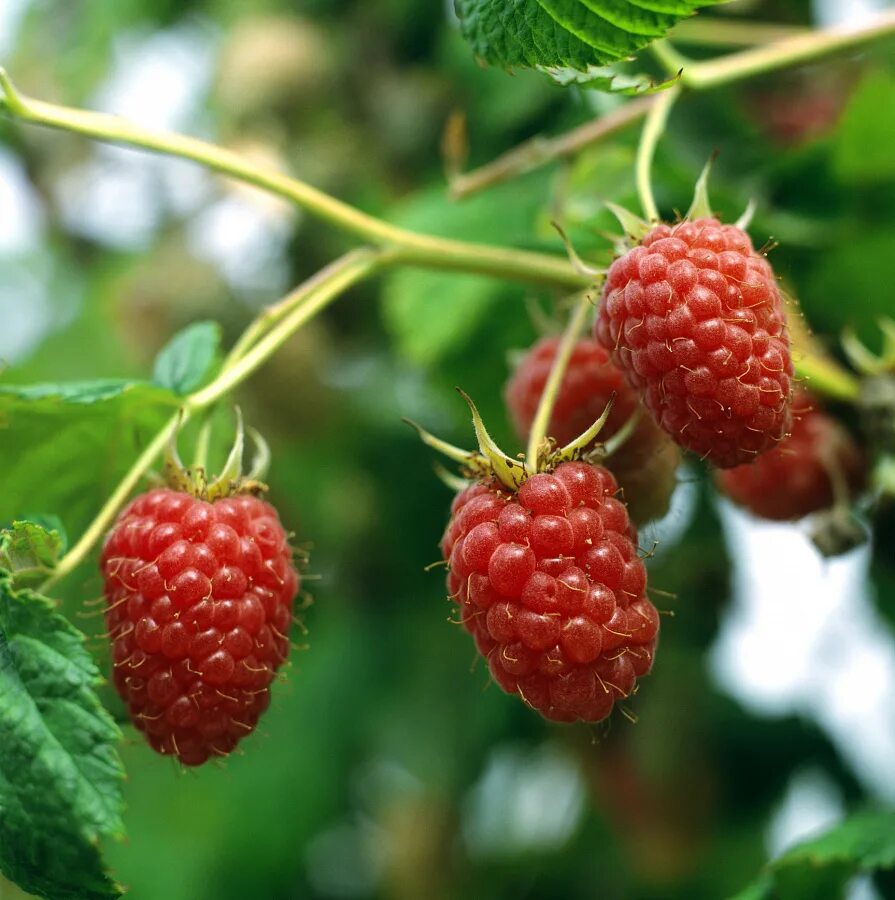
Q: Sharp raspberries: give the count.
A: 3